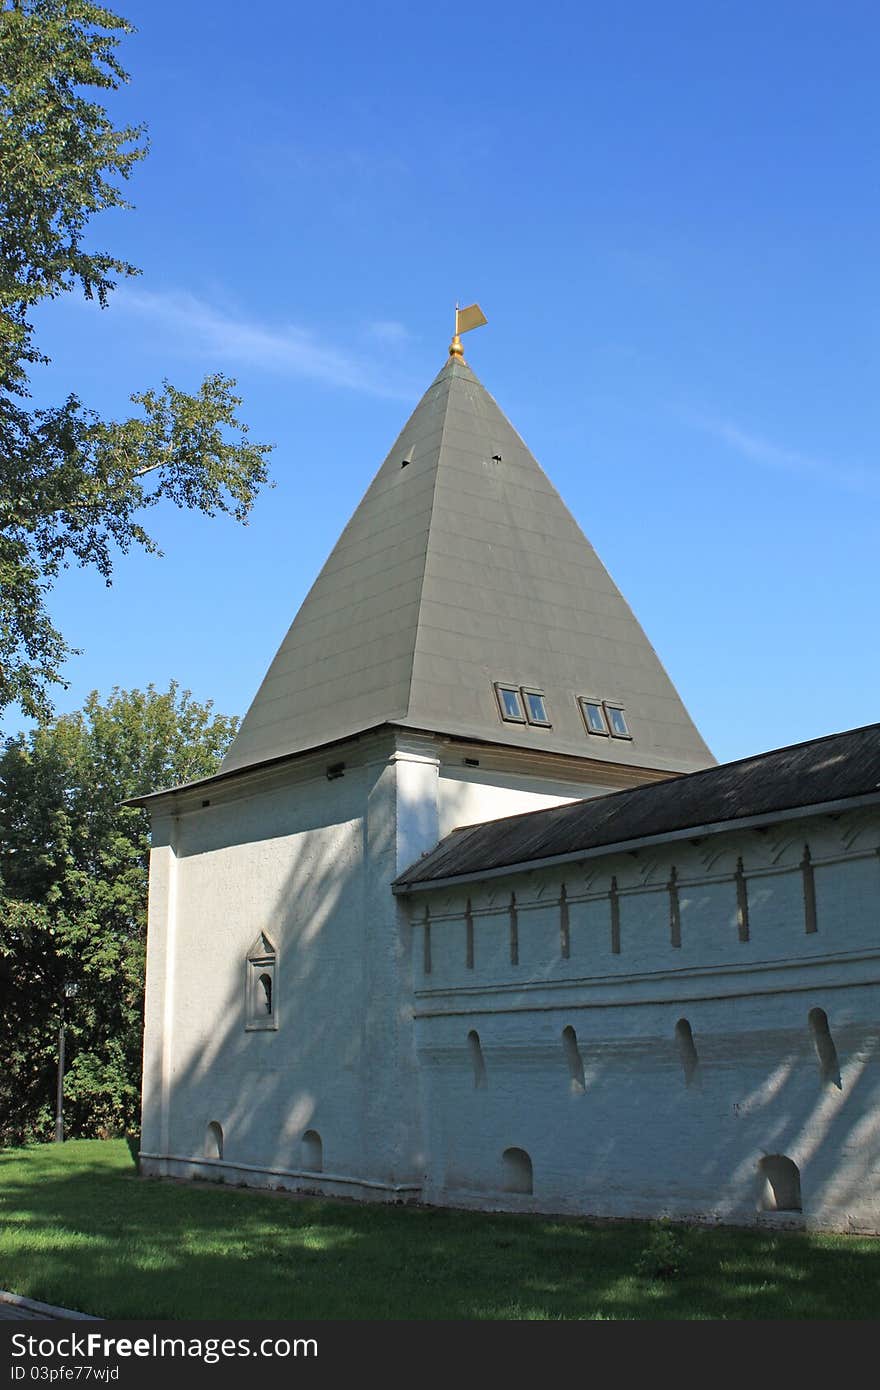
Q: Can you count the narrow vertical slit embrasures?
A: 8